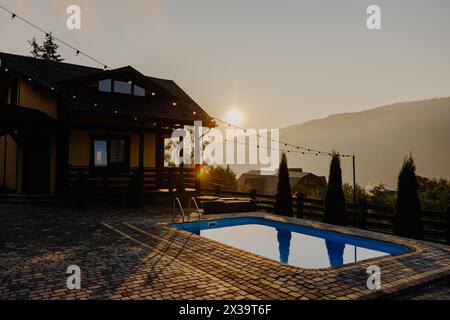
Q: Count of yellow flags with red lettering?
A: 0